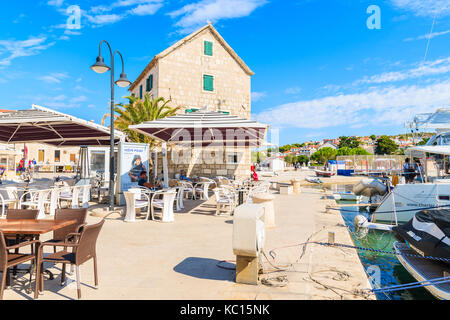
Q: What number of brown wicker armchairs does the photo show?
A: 4